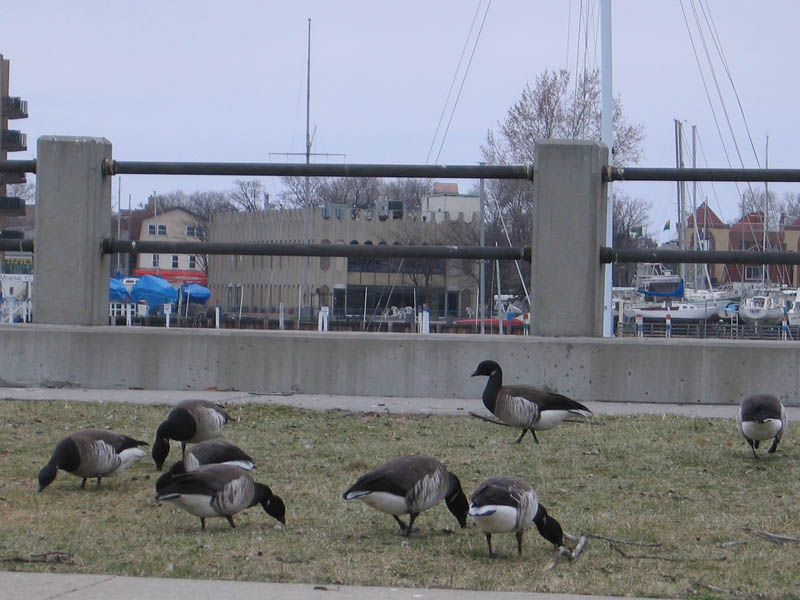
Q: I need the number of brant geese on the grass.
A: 8